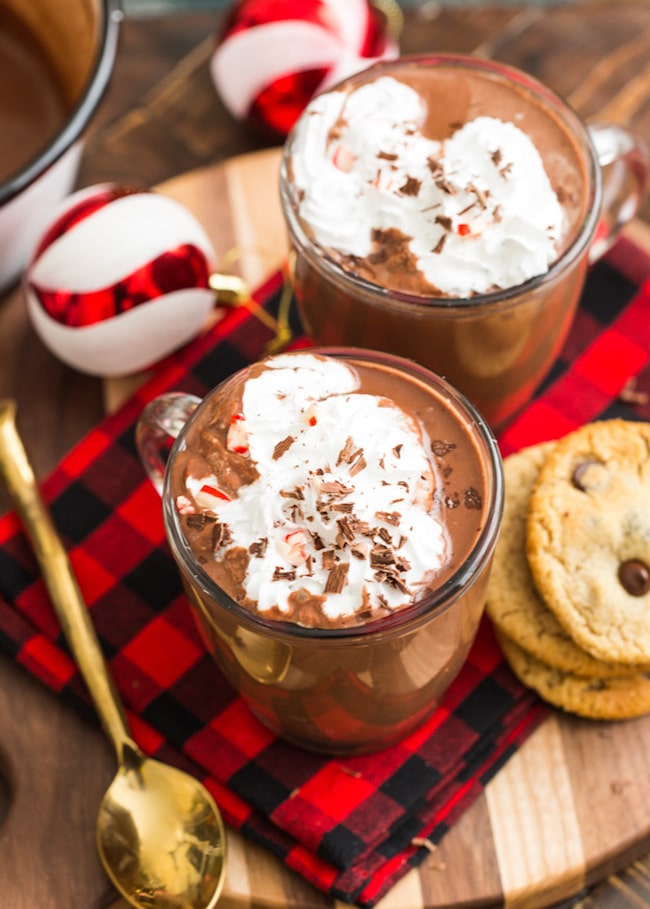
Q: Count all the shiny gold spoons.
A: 1